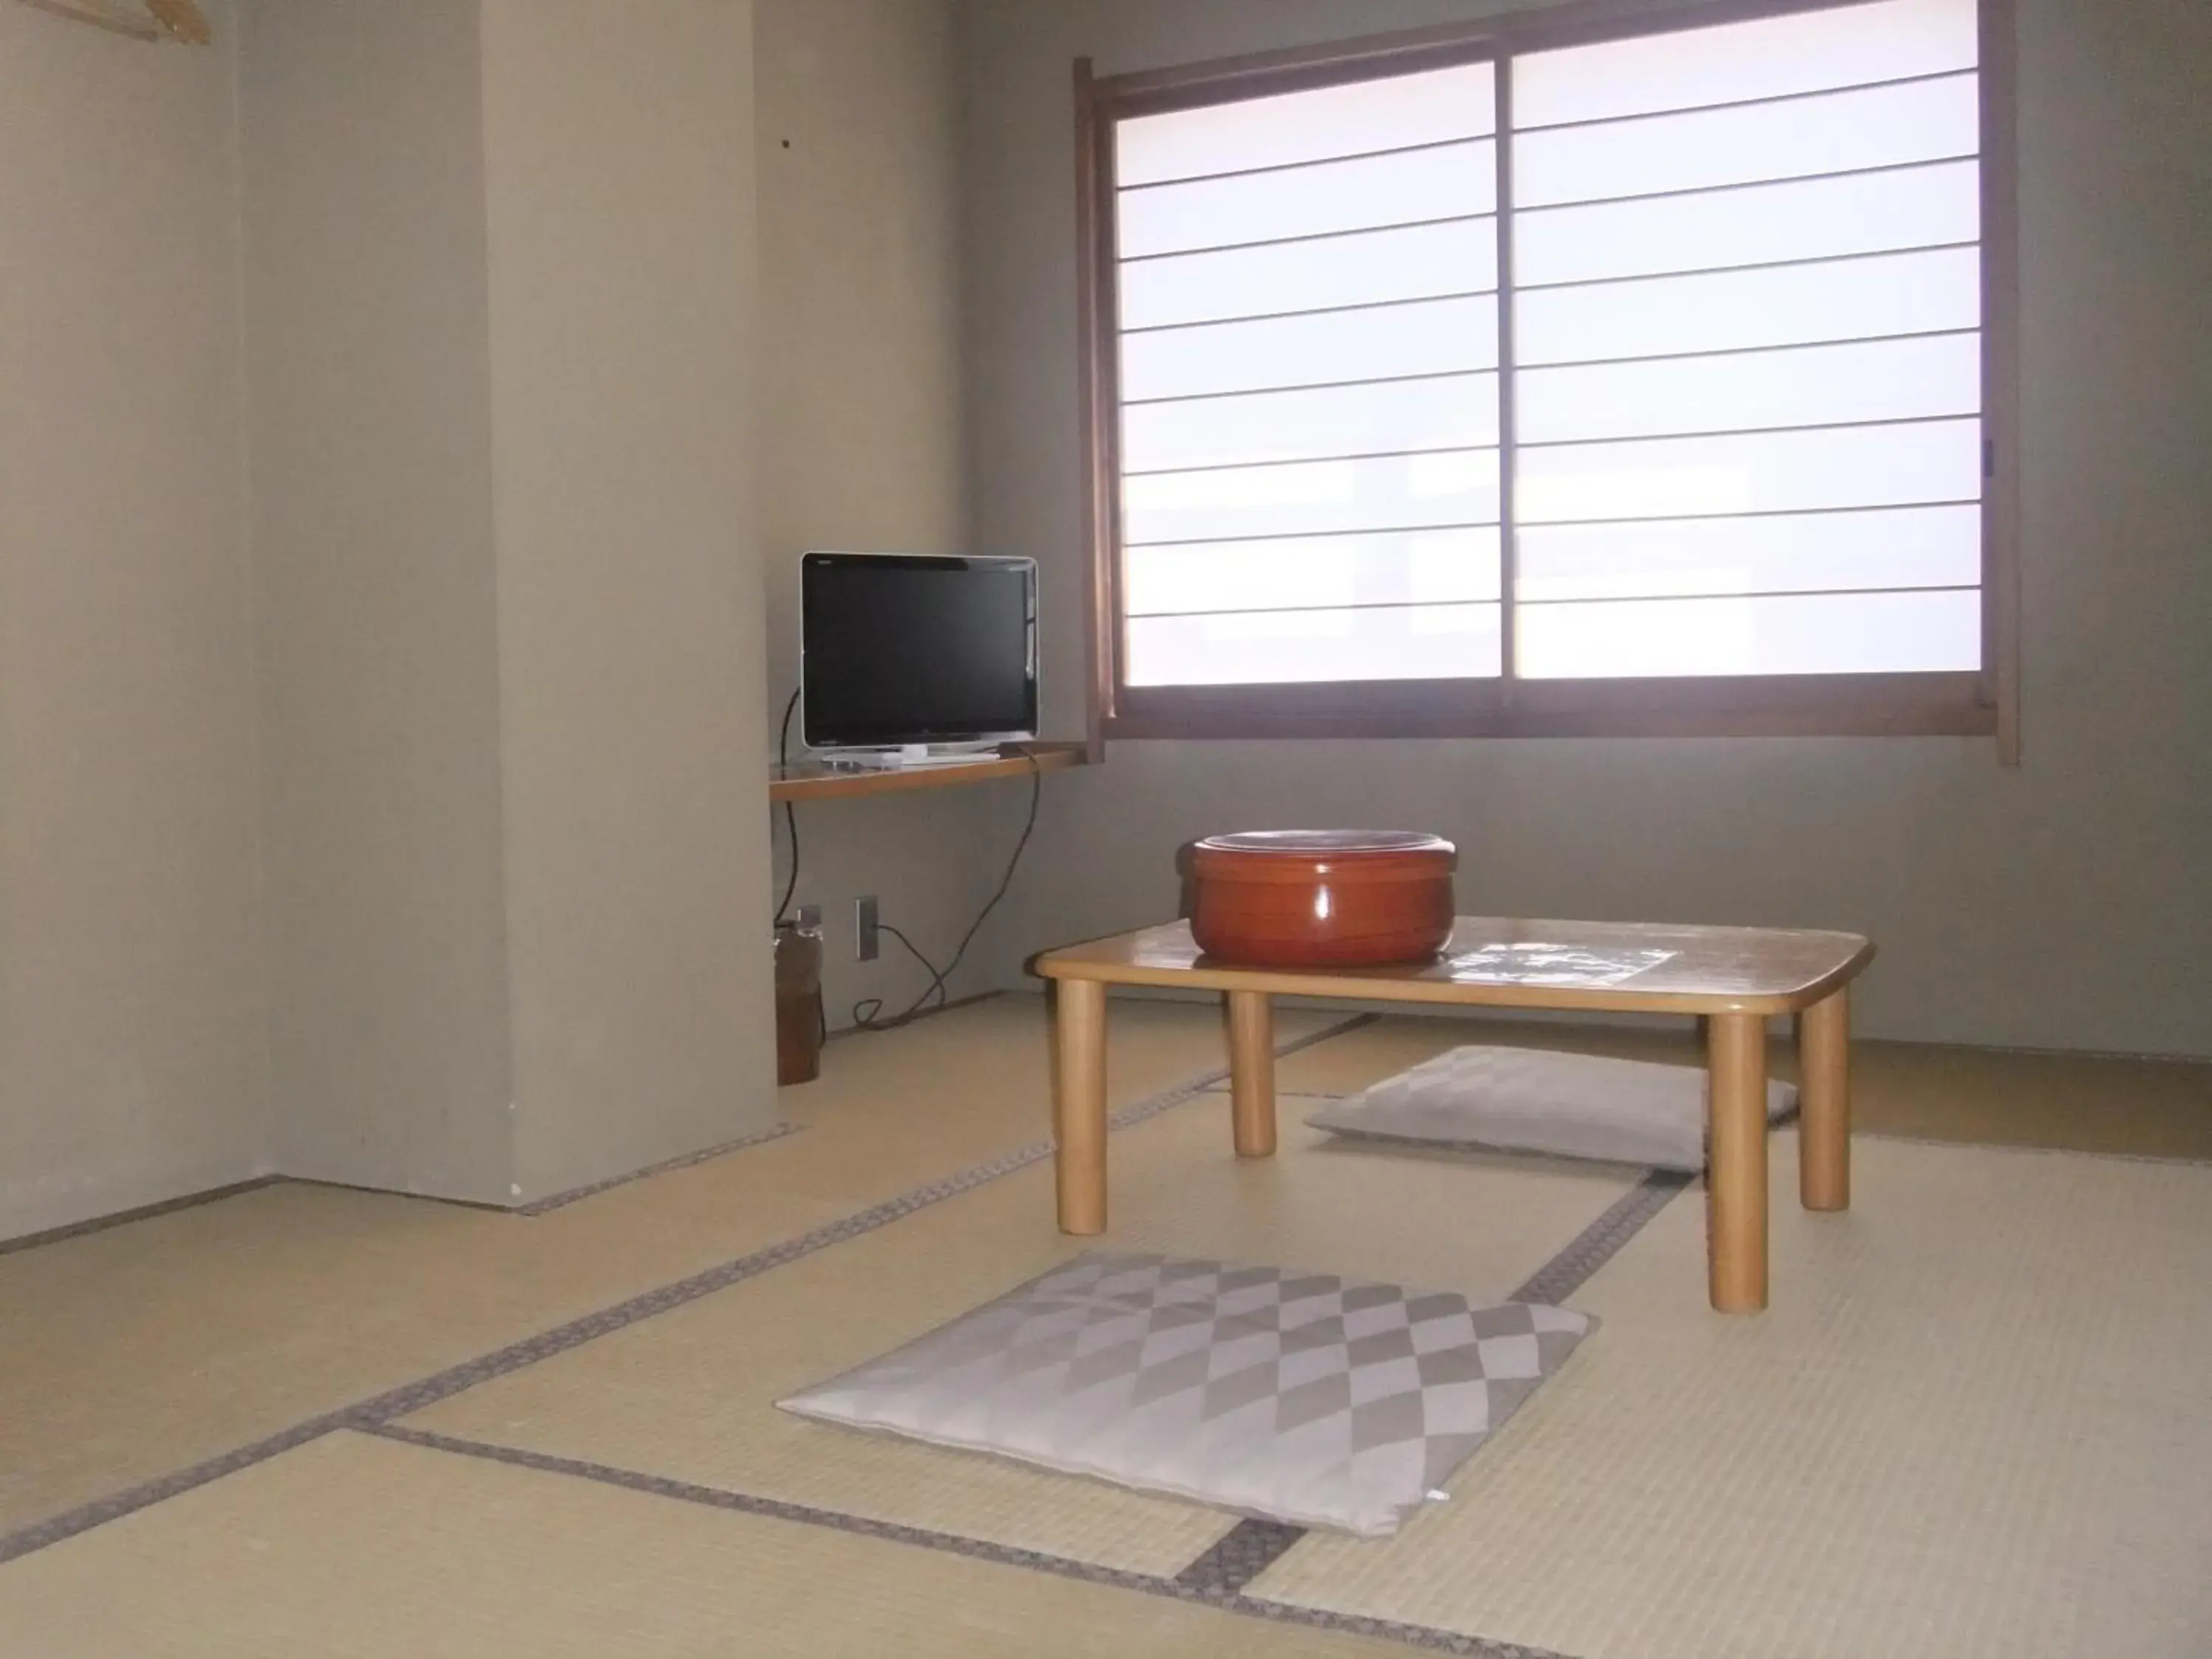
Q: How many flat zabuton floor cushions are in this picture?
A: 2